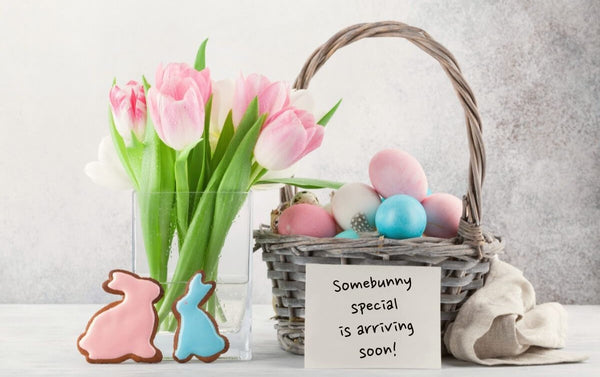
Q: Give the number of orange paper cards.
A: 0